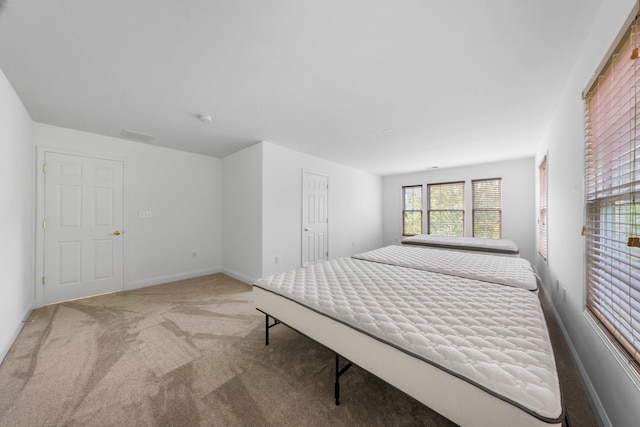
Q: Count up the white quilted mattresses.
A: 3